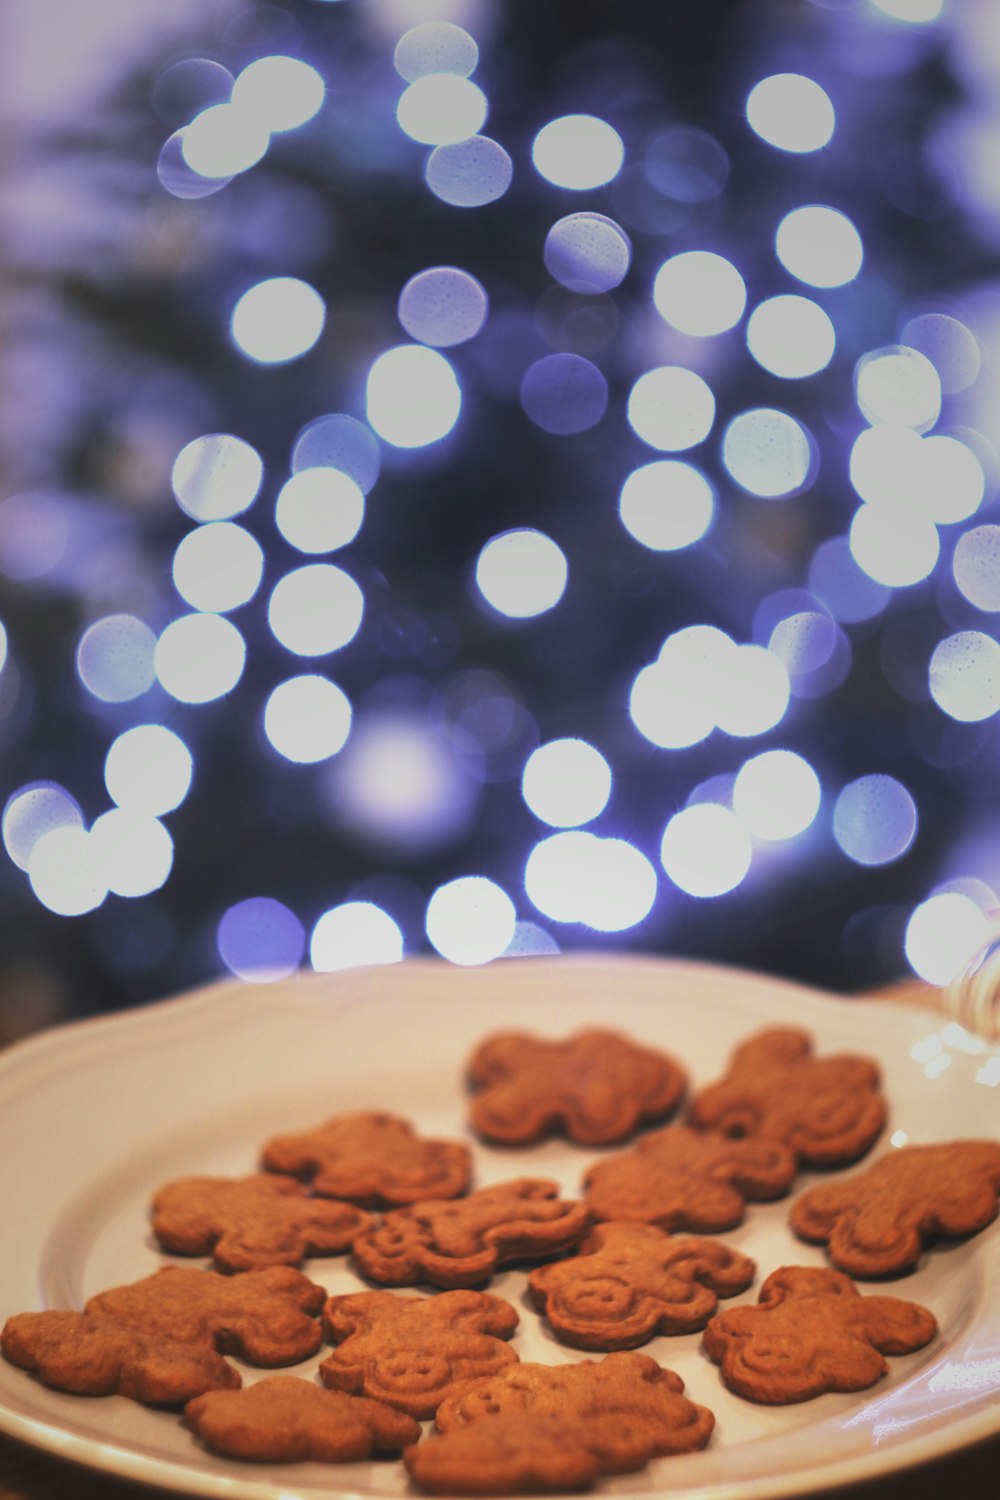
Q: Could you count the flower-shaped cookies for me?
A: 0